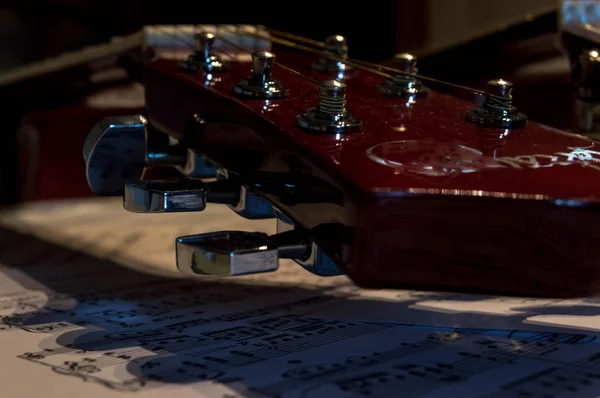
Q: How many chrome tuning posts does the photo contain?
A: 6